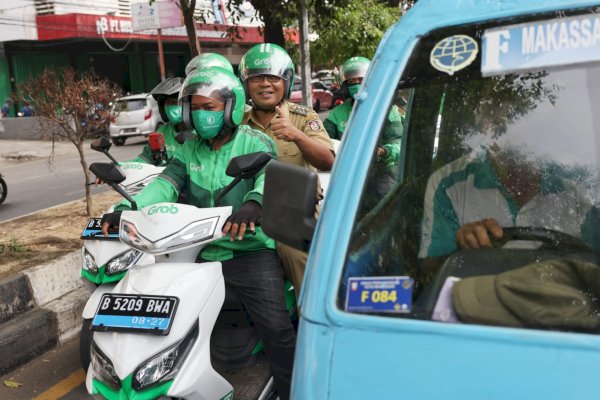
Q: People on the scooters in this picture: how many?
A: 5